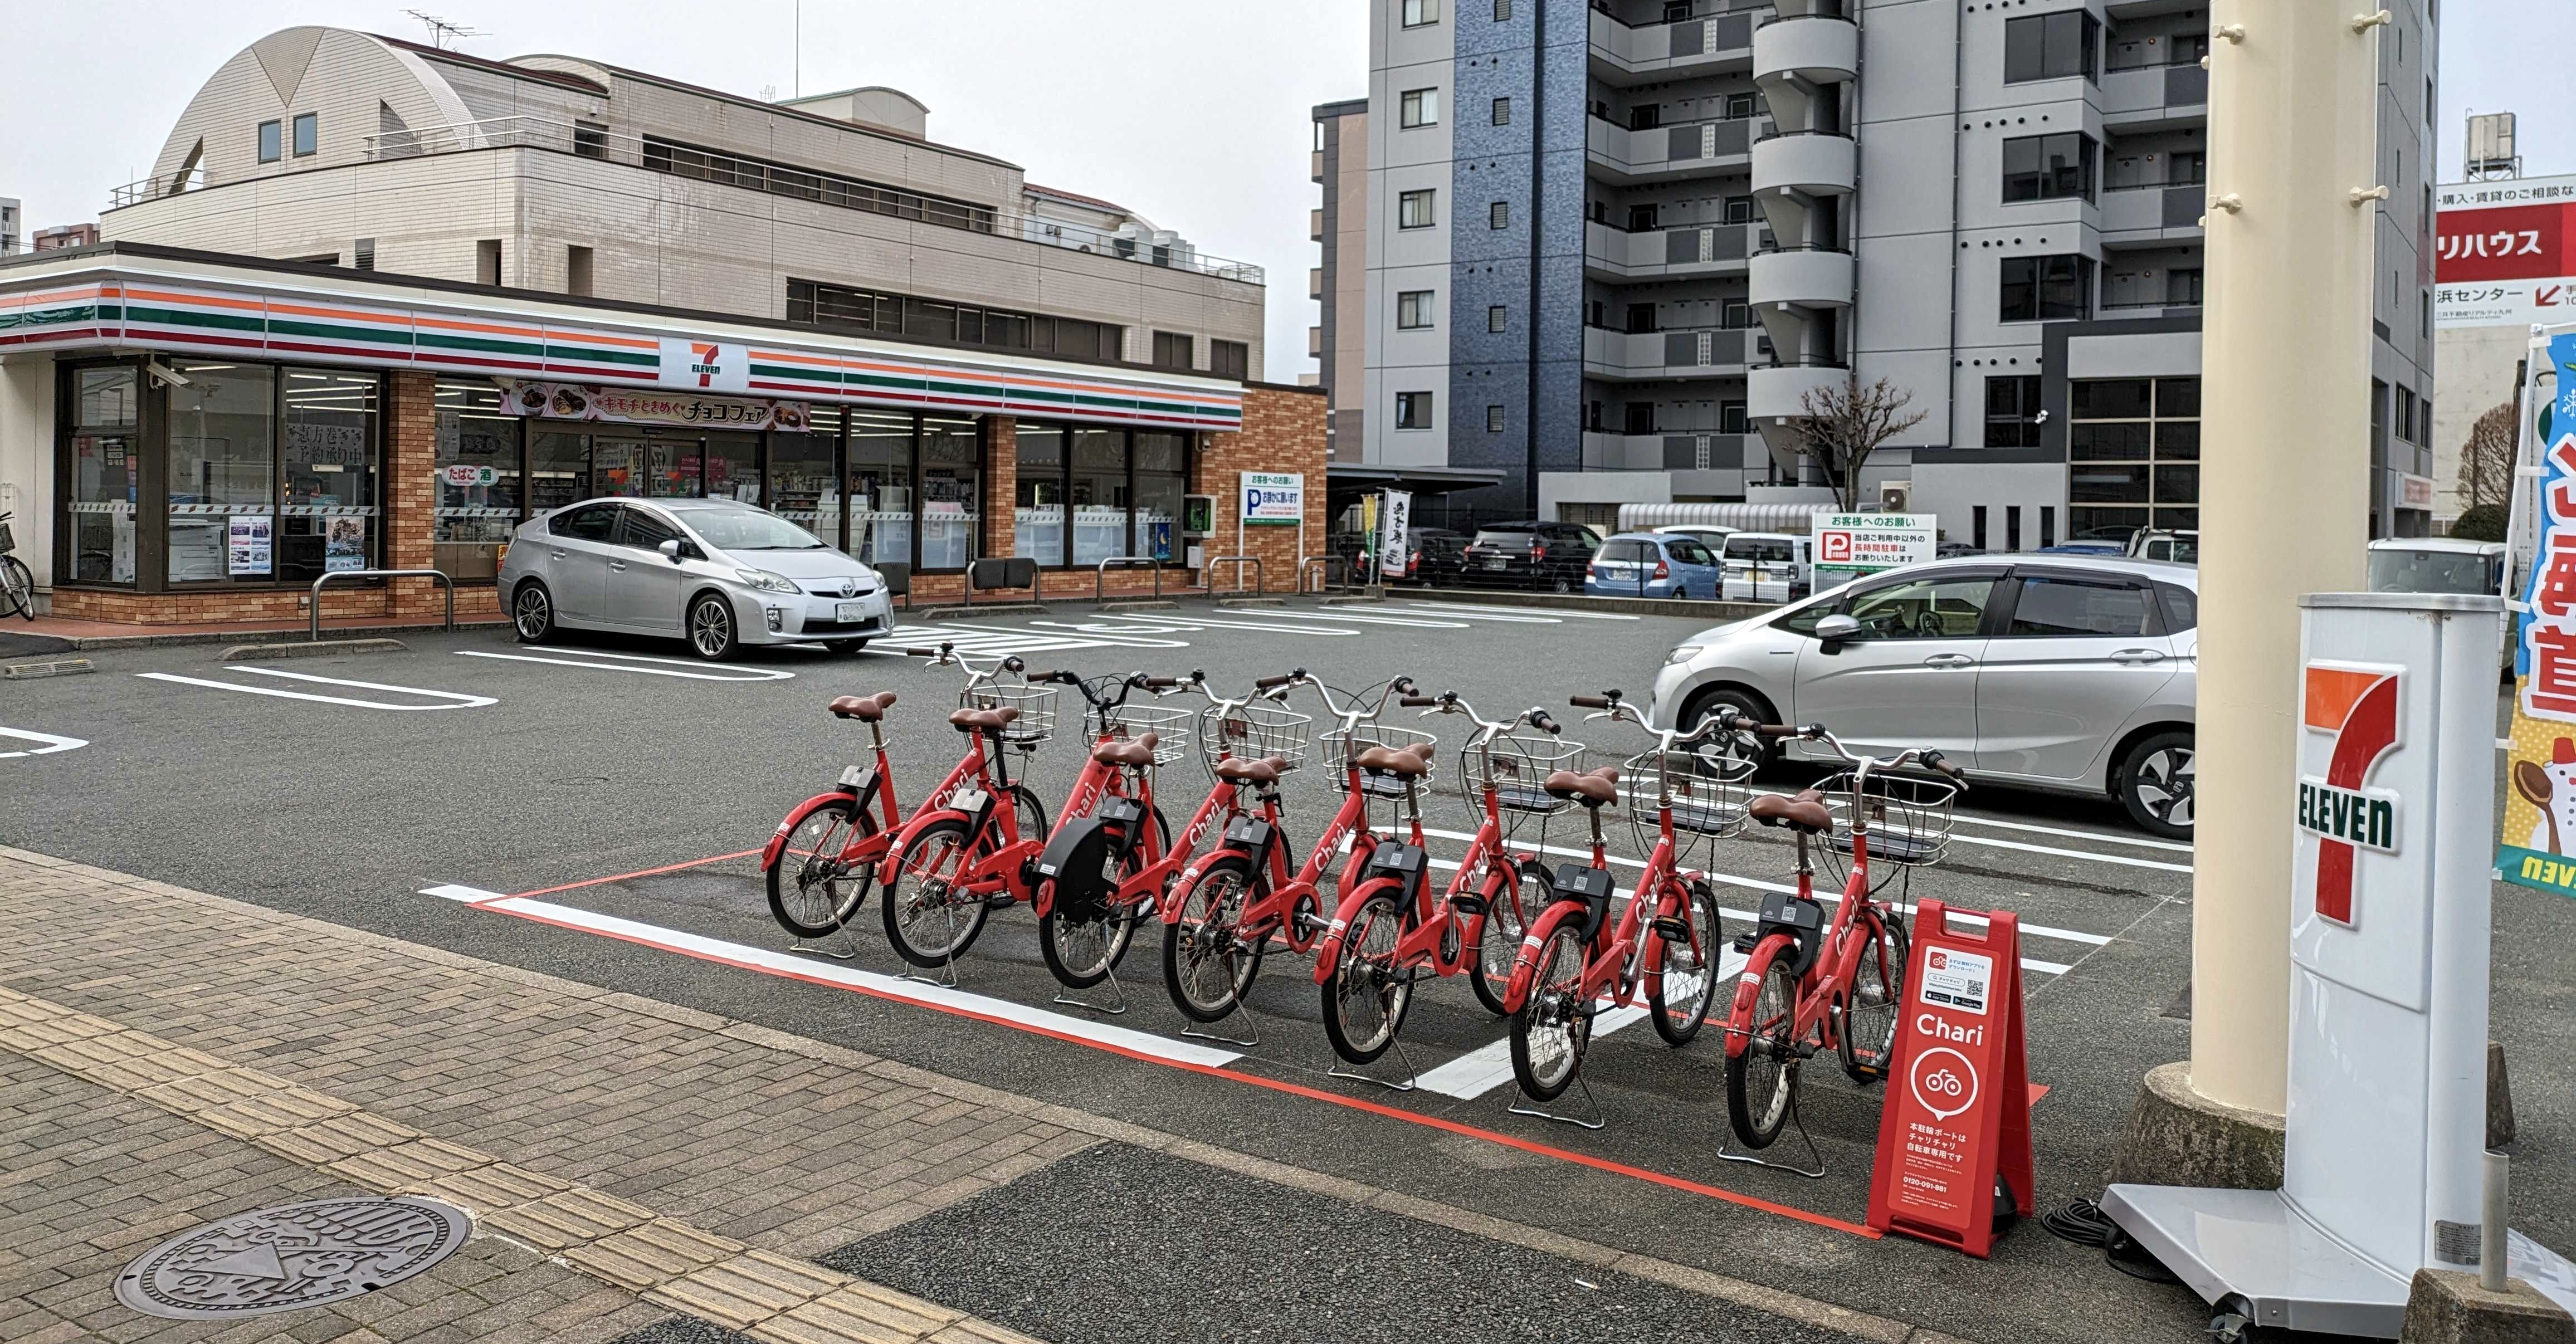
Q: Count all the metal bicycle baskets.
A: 7